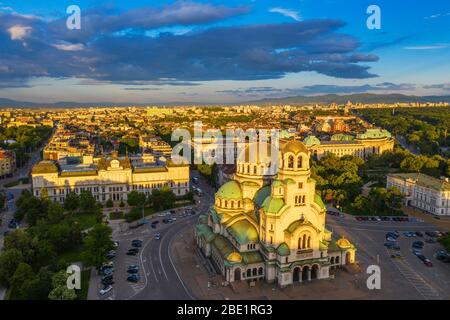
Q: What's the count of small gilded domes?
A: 2